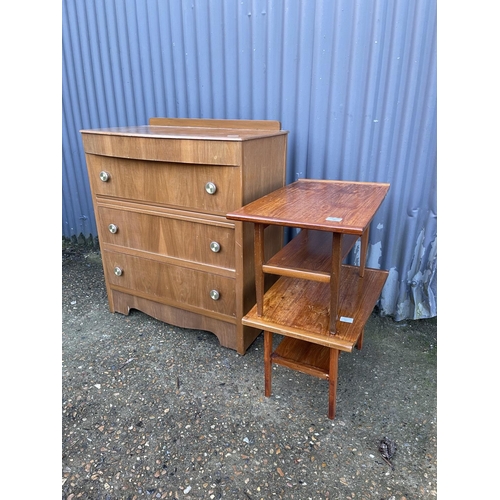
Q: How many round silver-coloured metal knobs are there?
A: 6